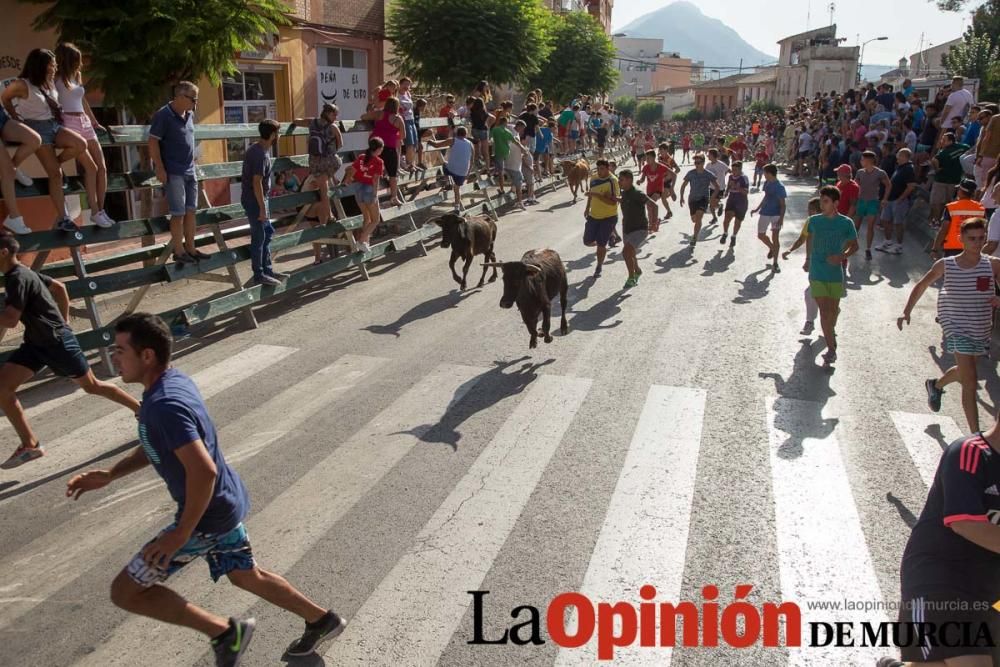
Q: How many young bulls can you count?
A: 3